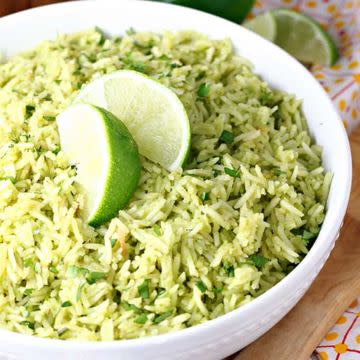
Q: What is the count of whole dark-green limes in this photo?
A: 1